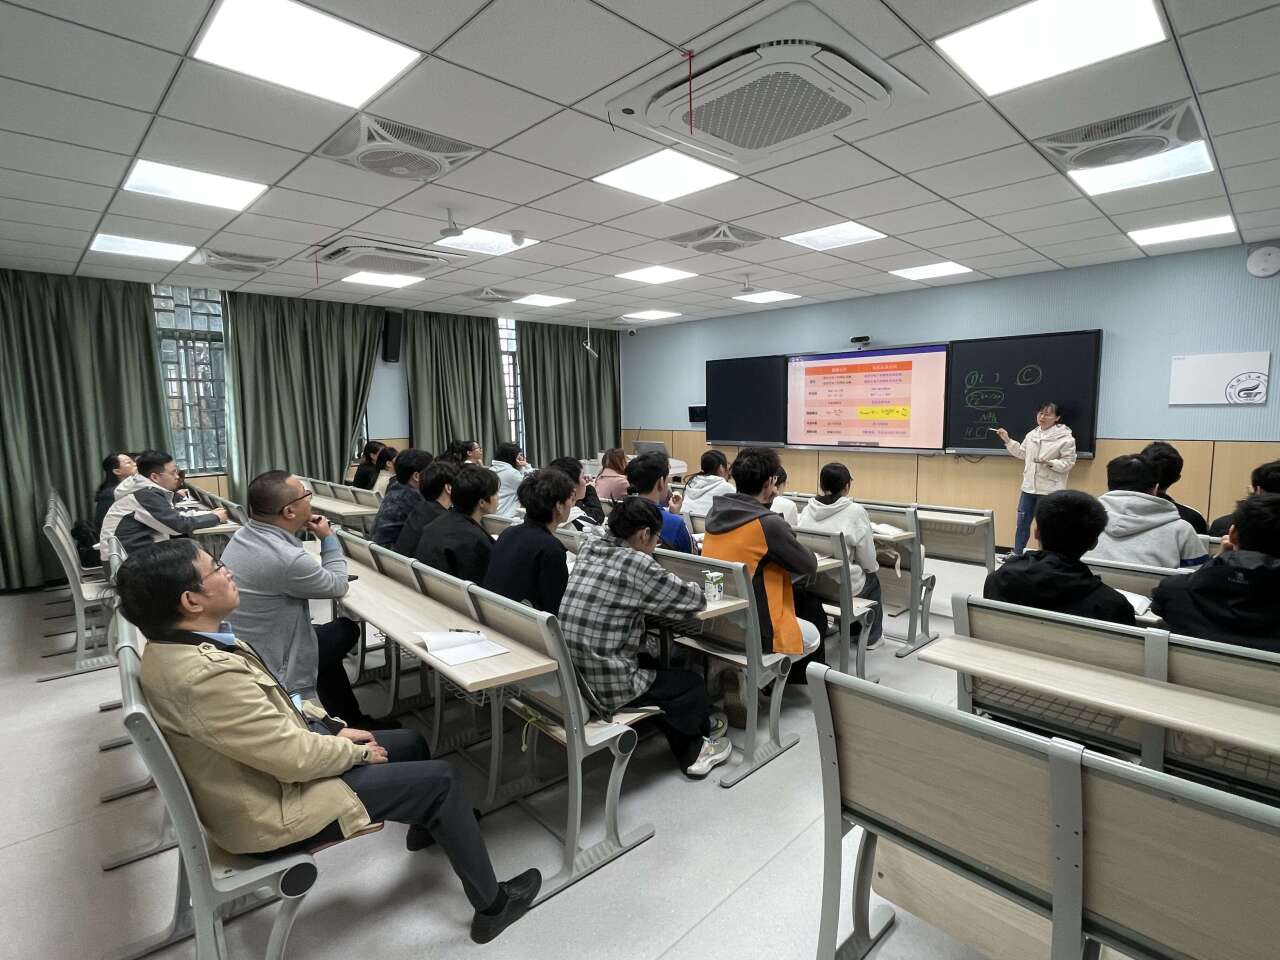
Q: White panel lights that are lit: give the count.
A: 15